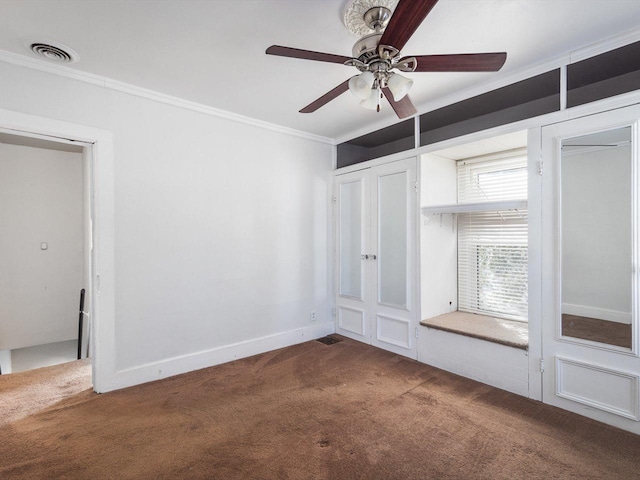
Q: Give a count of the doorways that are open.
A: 1